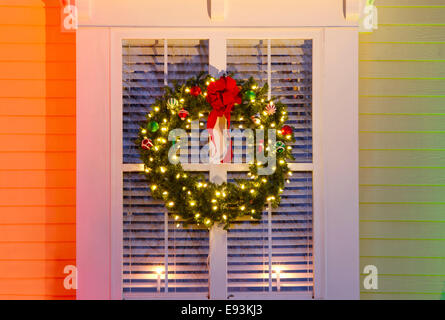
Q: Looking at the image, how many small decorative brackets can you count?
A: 3